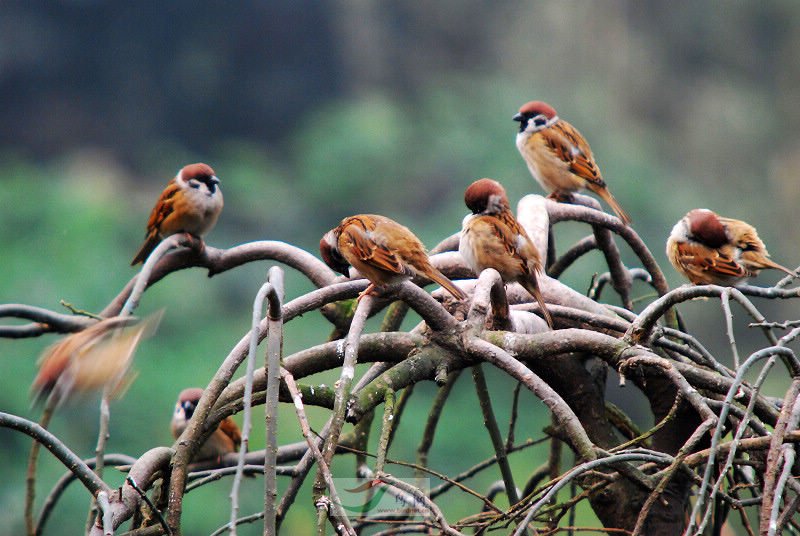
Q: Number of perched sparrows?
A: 6